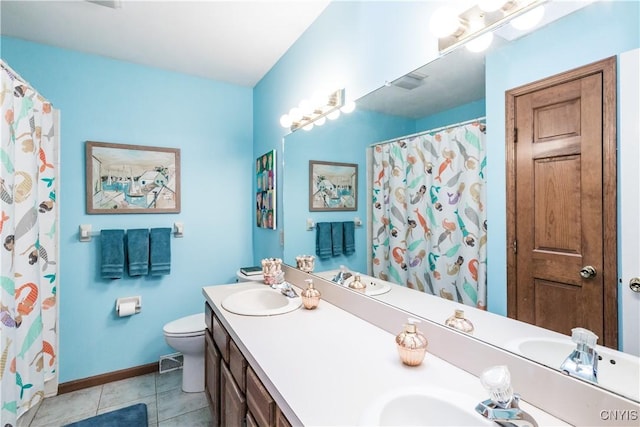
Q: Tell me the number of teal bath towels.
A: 3